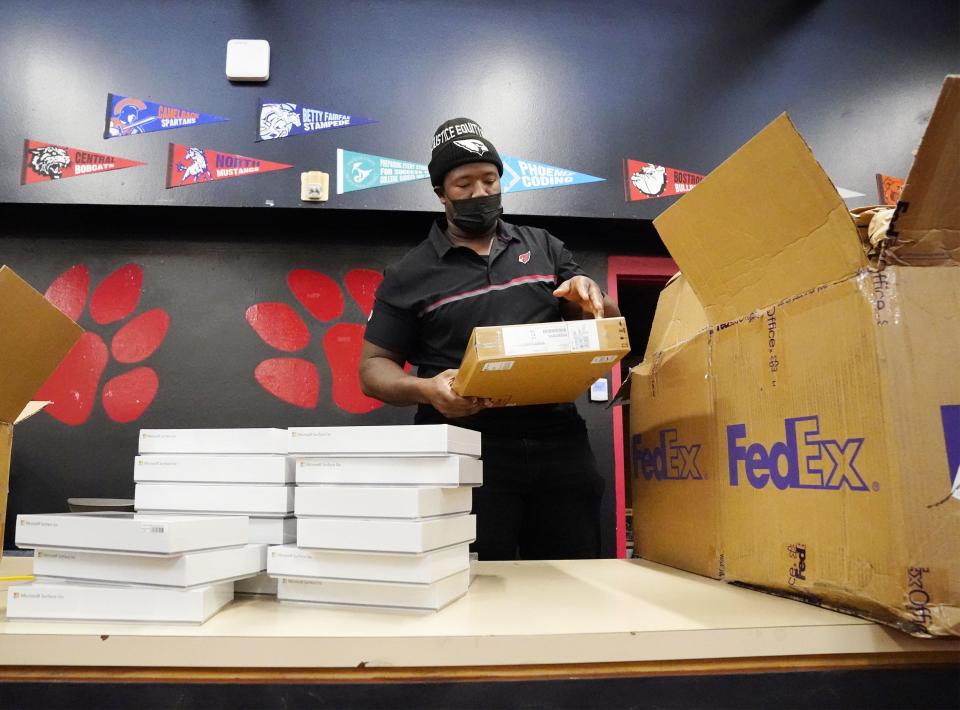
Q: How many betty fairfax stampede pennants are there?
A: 1